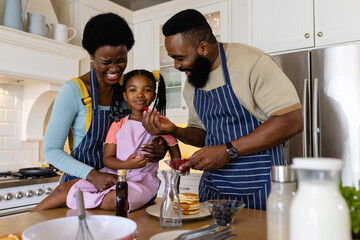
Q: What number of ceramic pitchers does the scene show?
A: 3